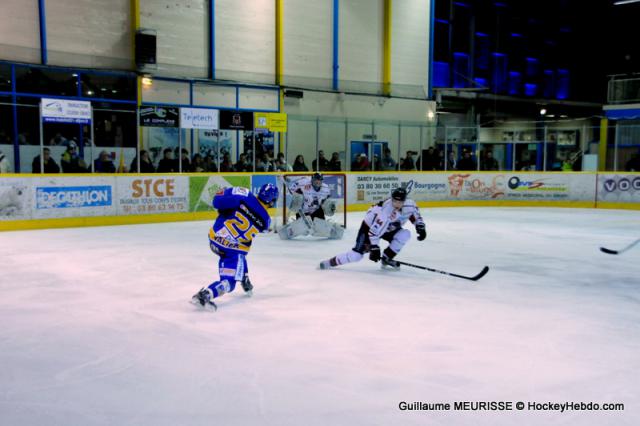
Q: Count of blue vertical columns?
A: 4